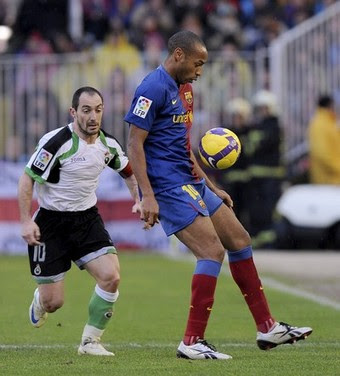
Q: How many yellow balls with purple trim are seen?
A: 1